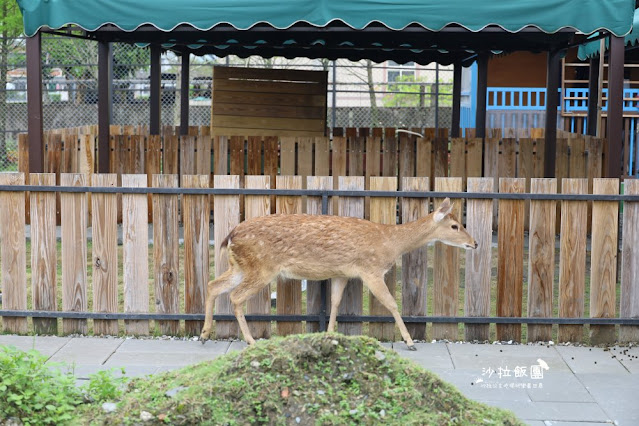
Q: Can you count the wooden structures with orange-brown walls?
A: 1